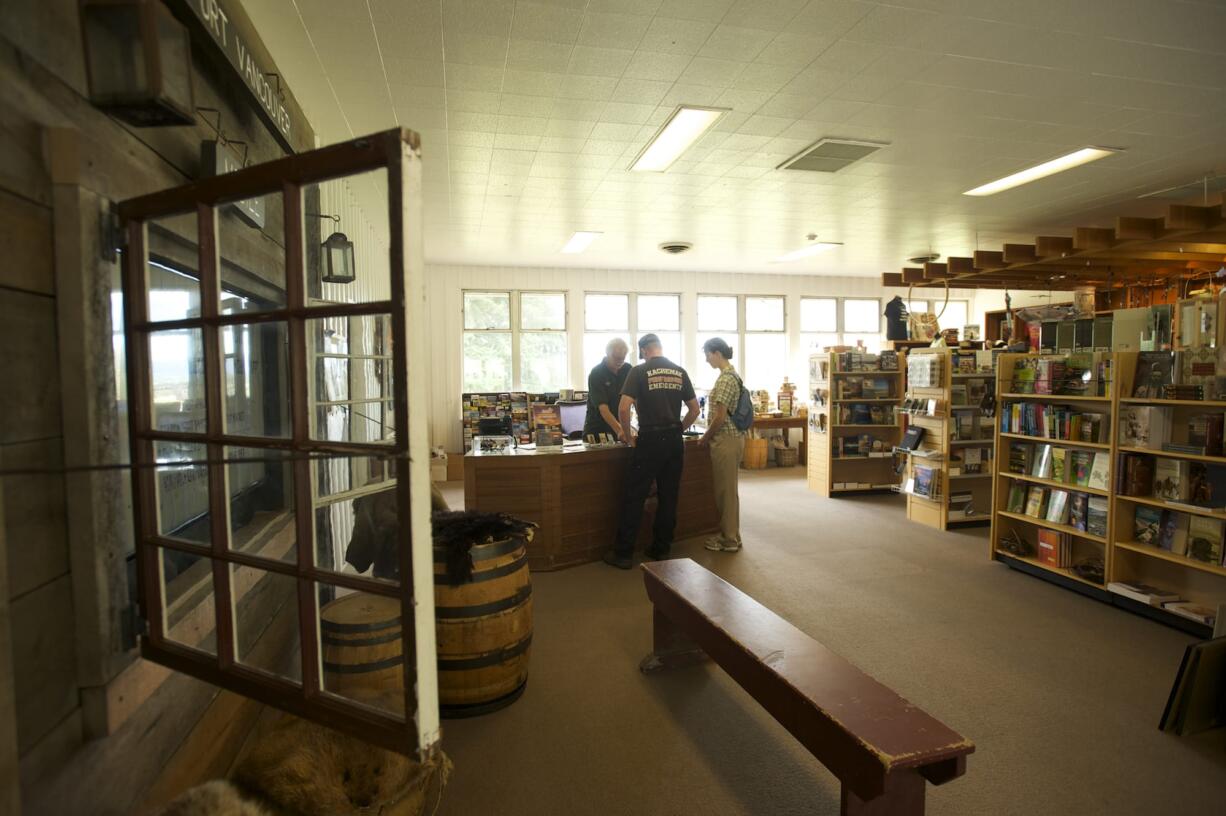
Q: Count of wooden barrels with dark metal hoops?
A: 2